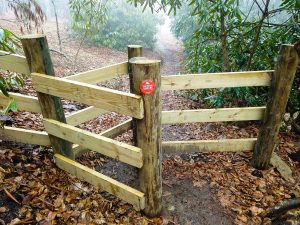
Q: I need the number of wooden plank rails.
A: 12